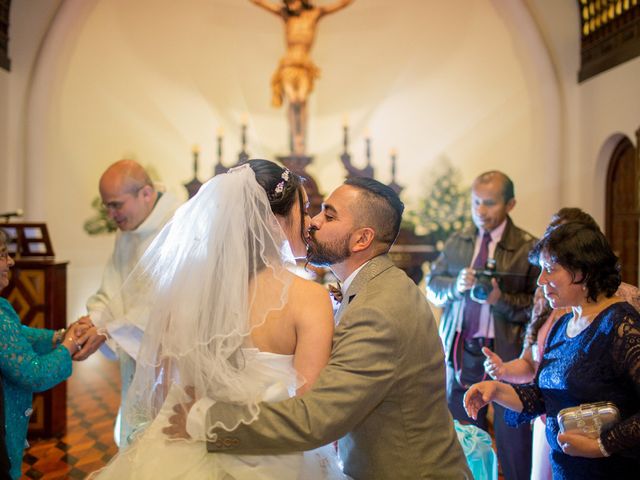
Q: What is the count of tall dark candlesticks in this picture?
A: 6